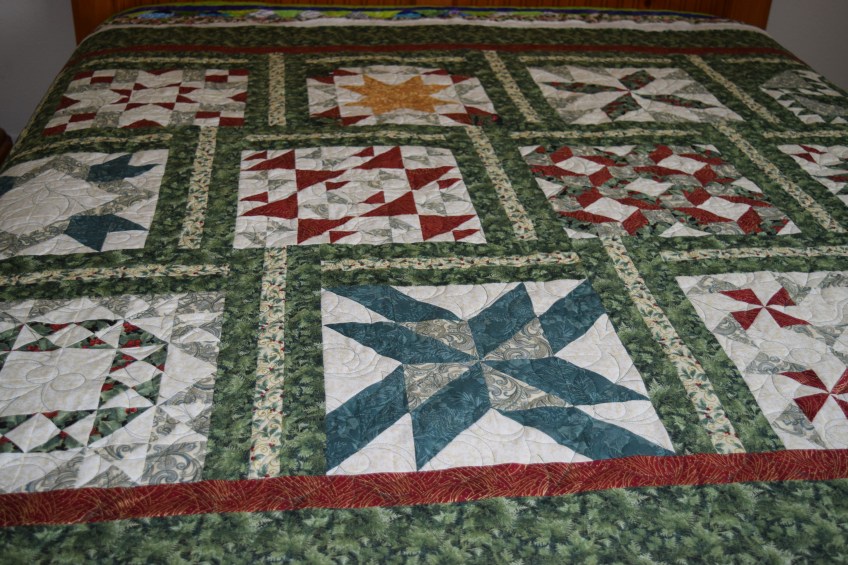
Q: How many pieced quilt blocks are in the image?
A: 11